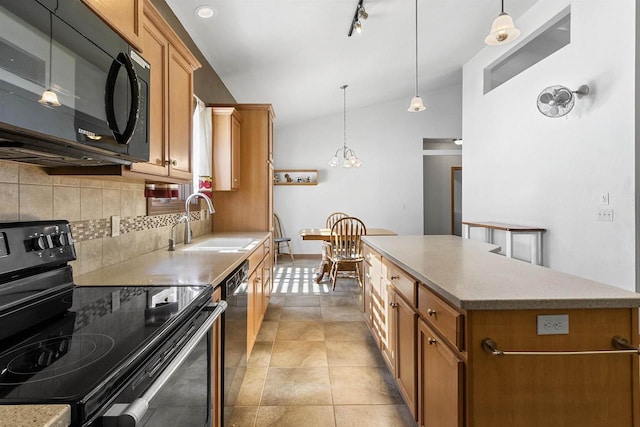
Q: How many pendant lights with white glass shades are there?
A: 2